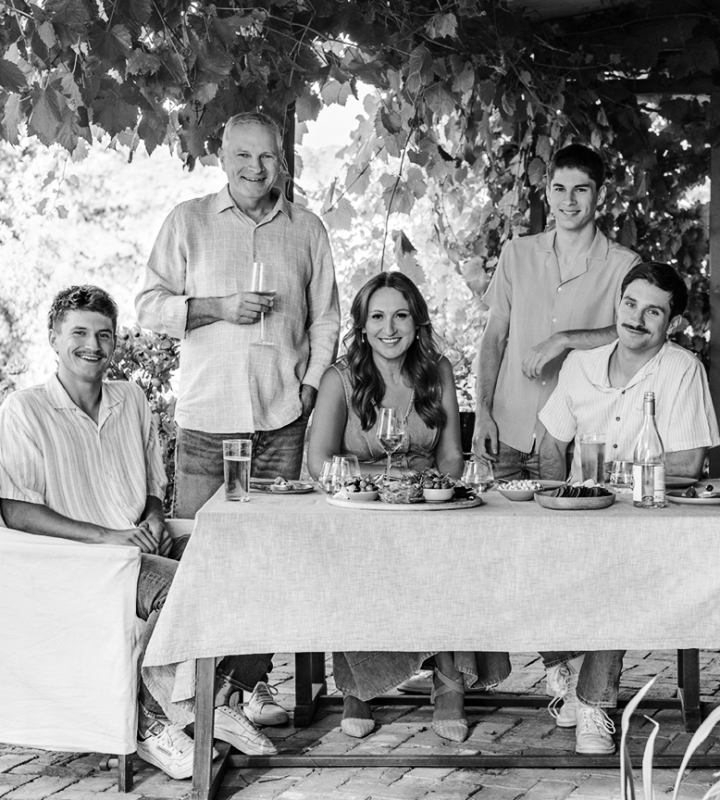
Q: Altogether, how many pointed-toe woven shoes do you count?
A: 2